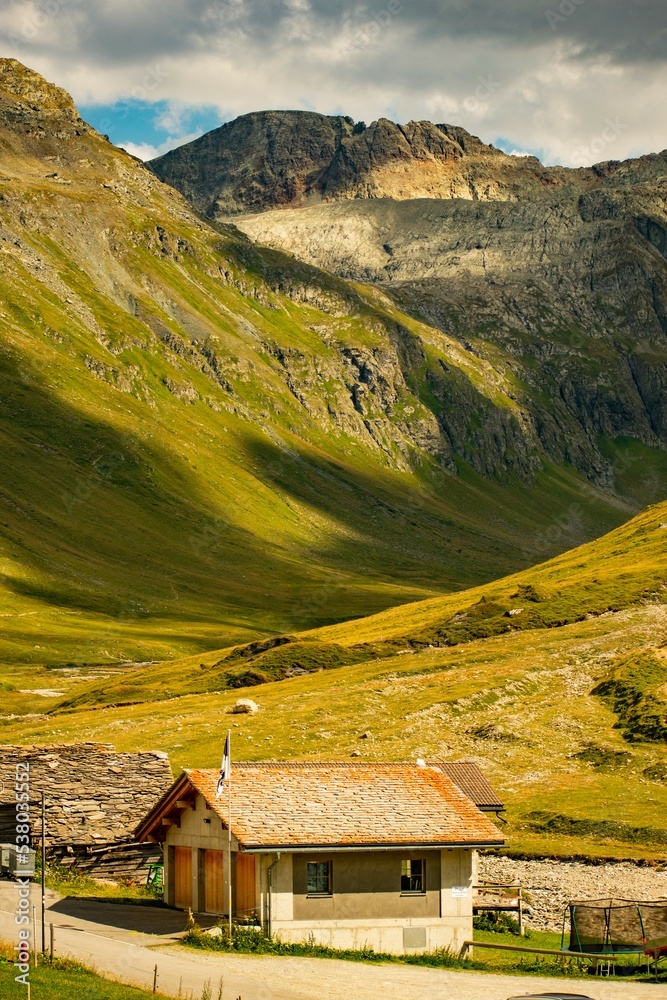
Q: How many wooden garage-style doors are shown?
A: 3